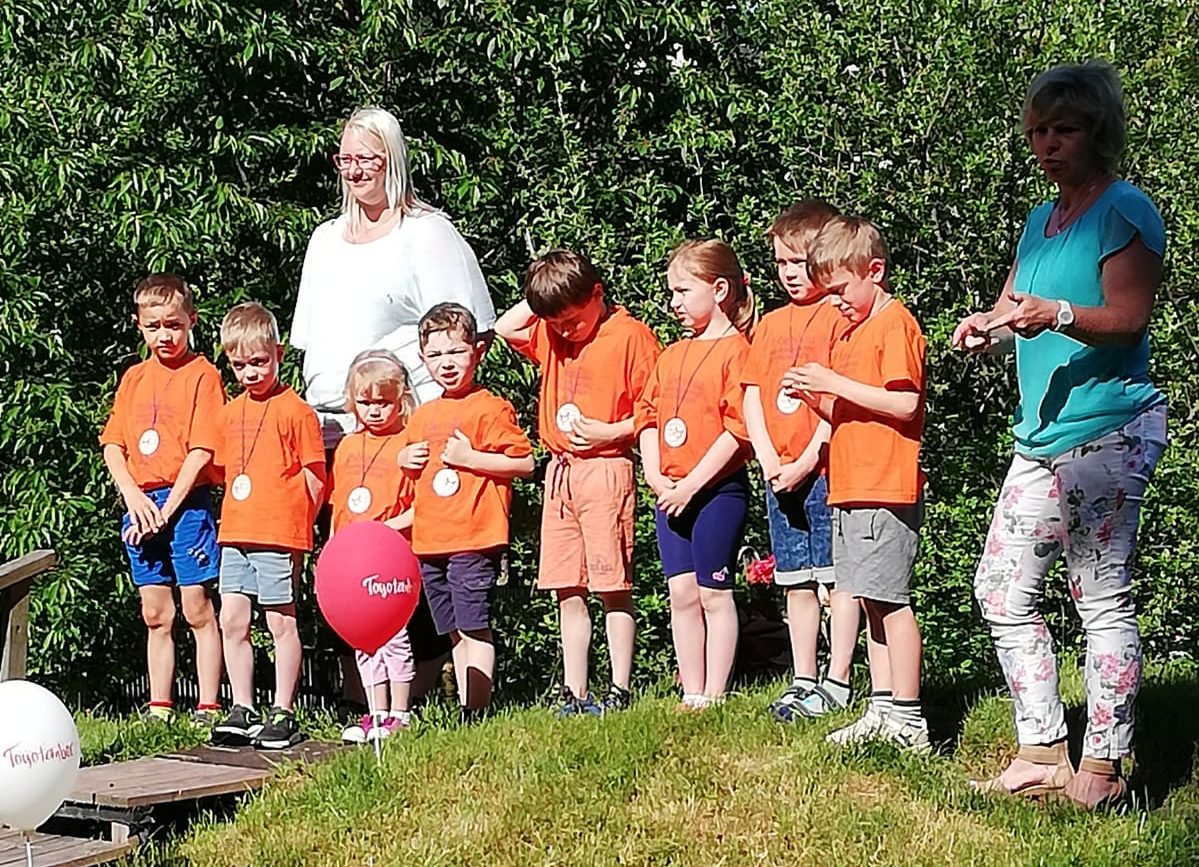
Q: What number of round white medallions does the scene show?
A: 7